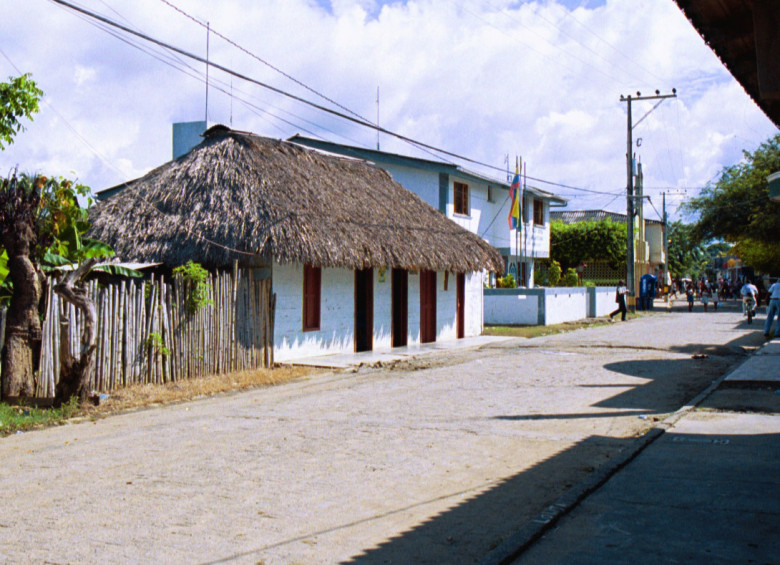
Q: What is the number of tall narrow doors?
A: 4